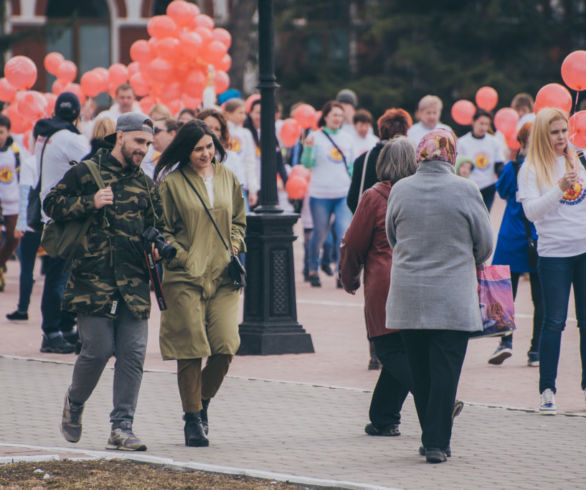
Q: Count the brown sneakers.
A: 2